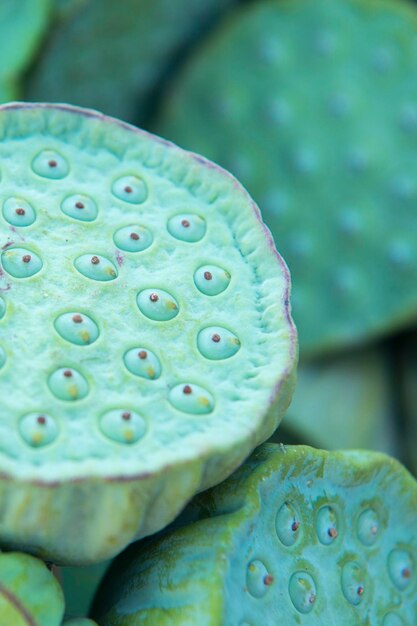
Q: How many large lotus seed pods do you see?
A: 3